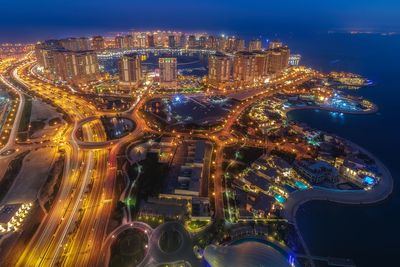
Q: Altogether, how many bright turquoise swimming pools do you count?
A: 3